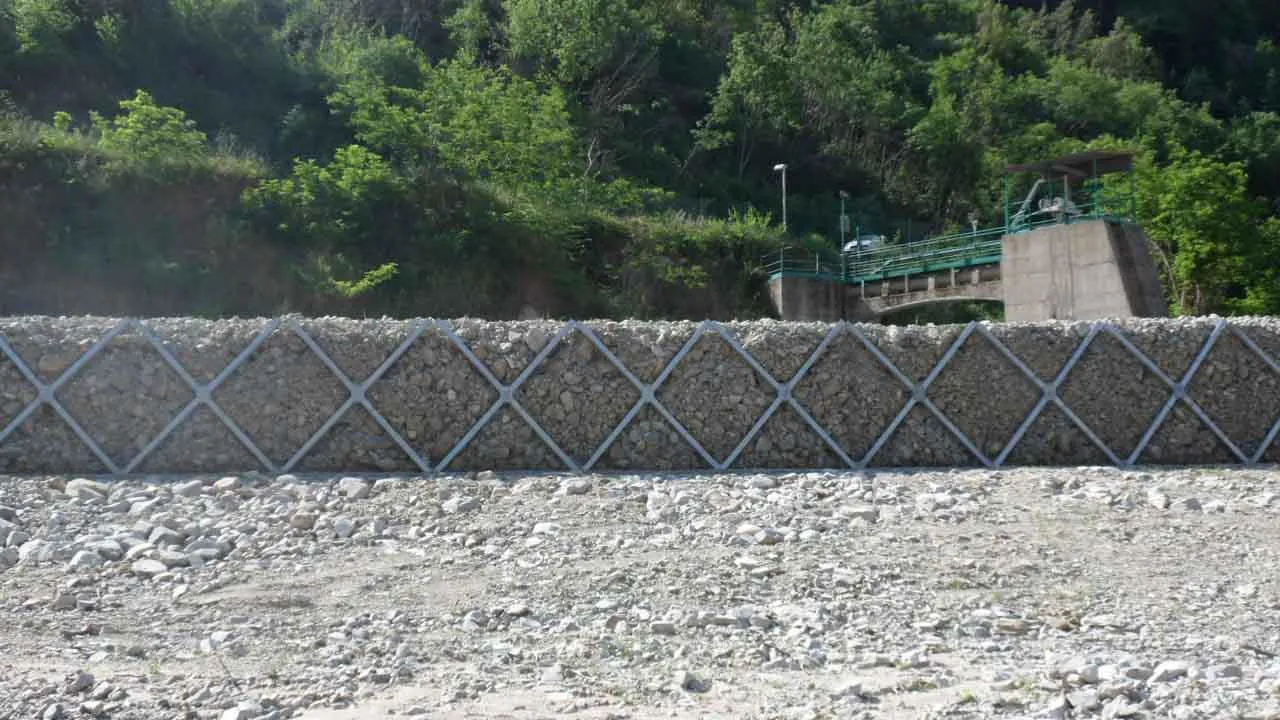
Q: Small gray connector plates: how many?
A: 9